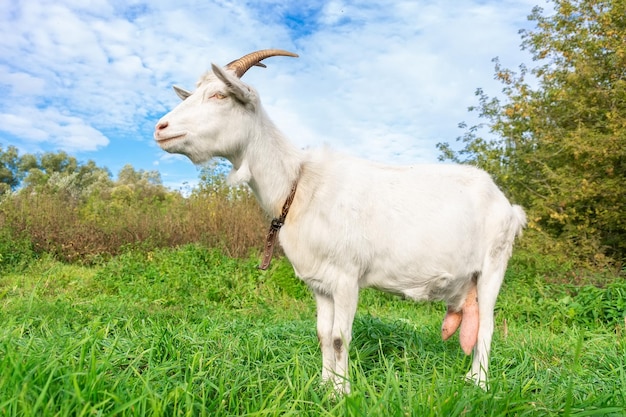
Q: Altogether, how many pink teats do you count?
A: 2